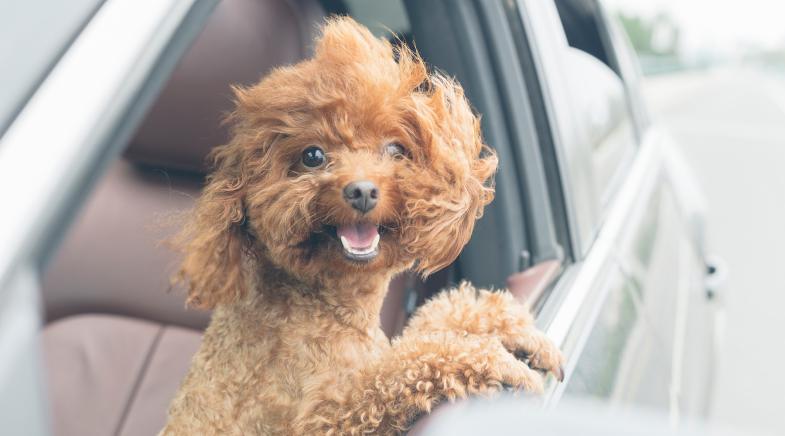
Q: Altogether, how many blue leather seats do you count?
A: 0